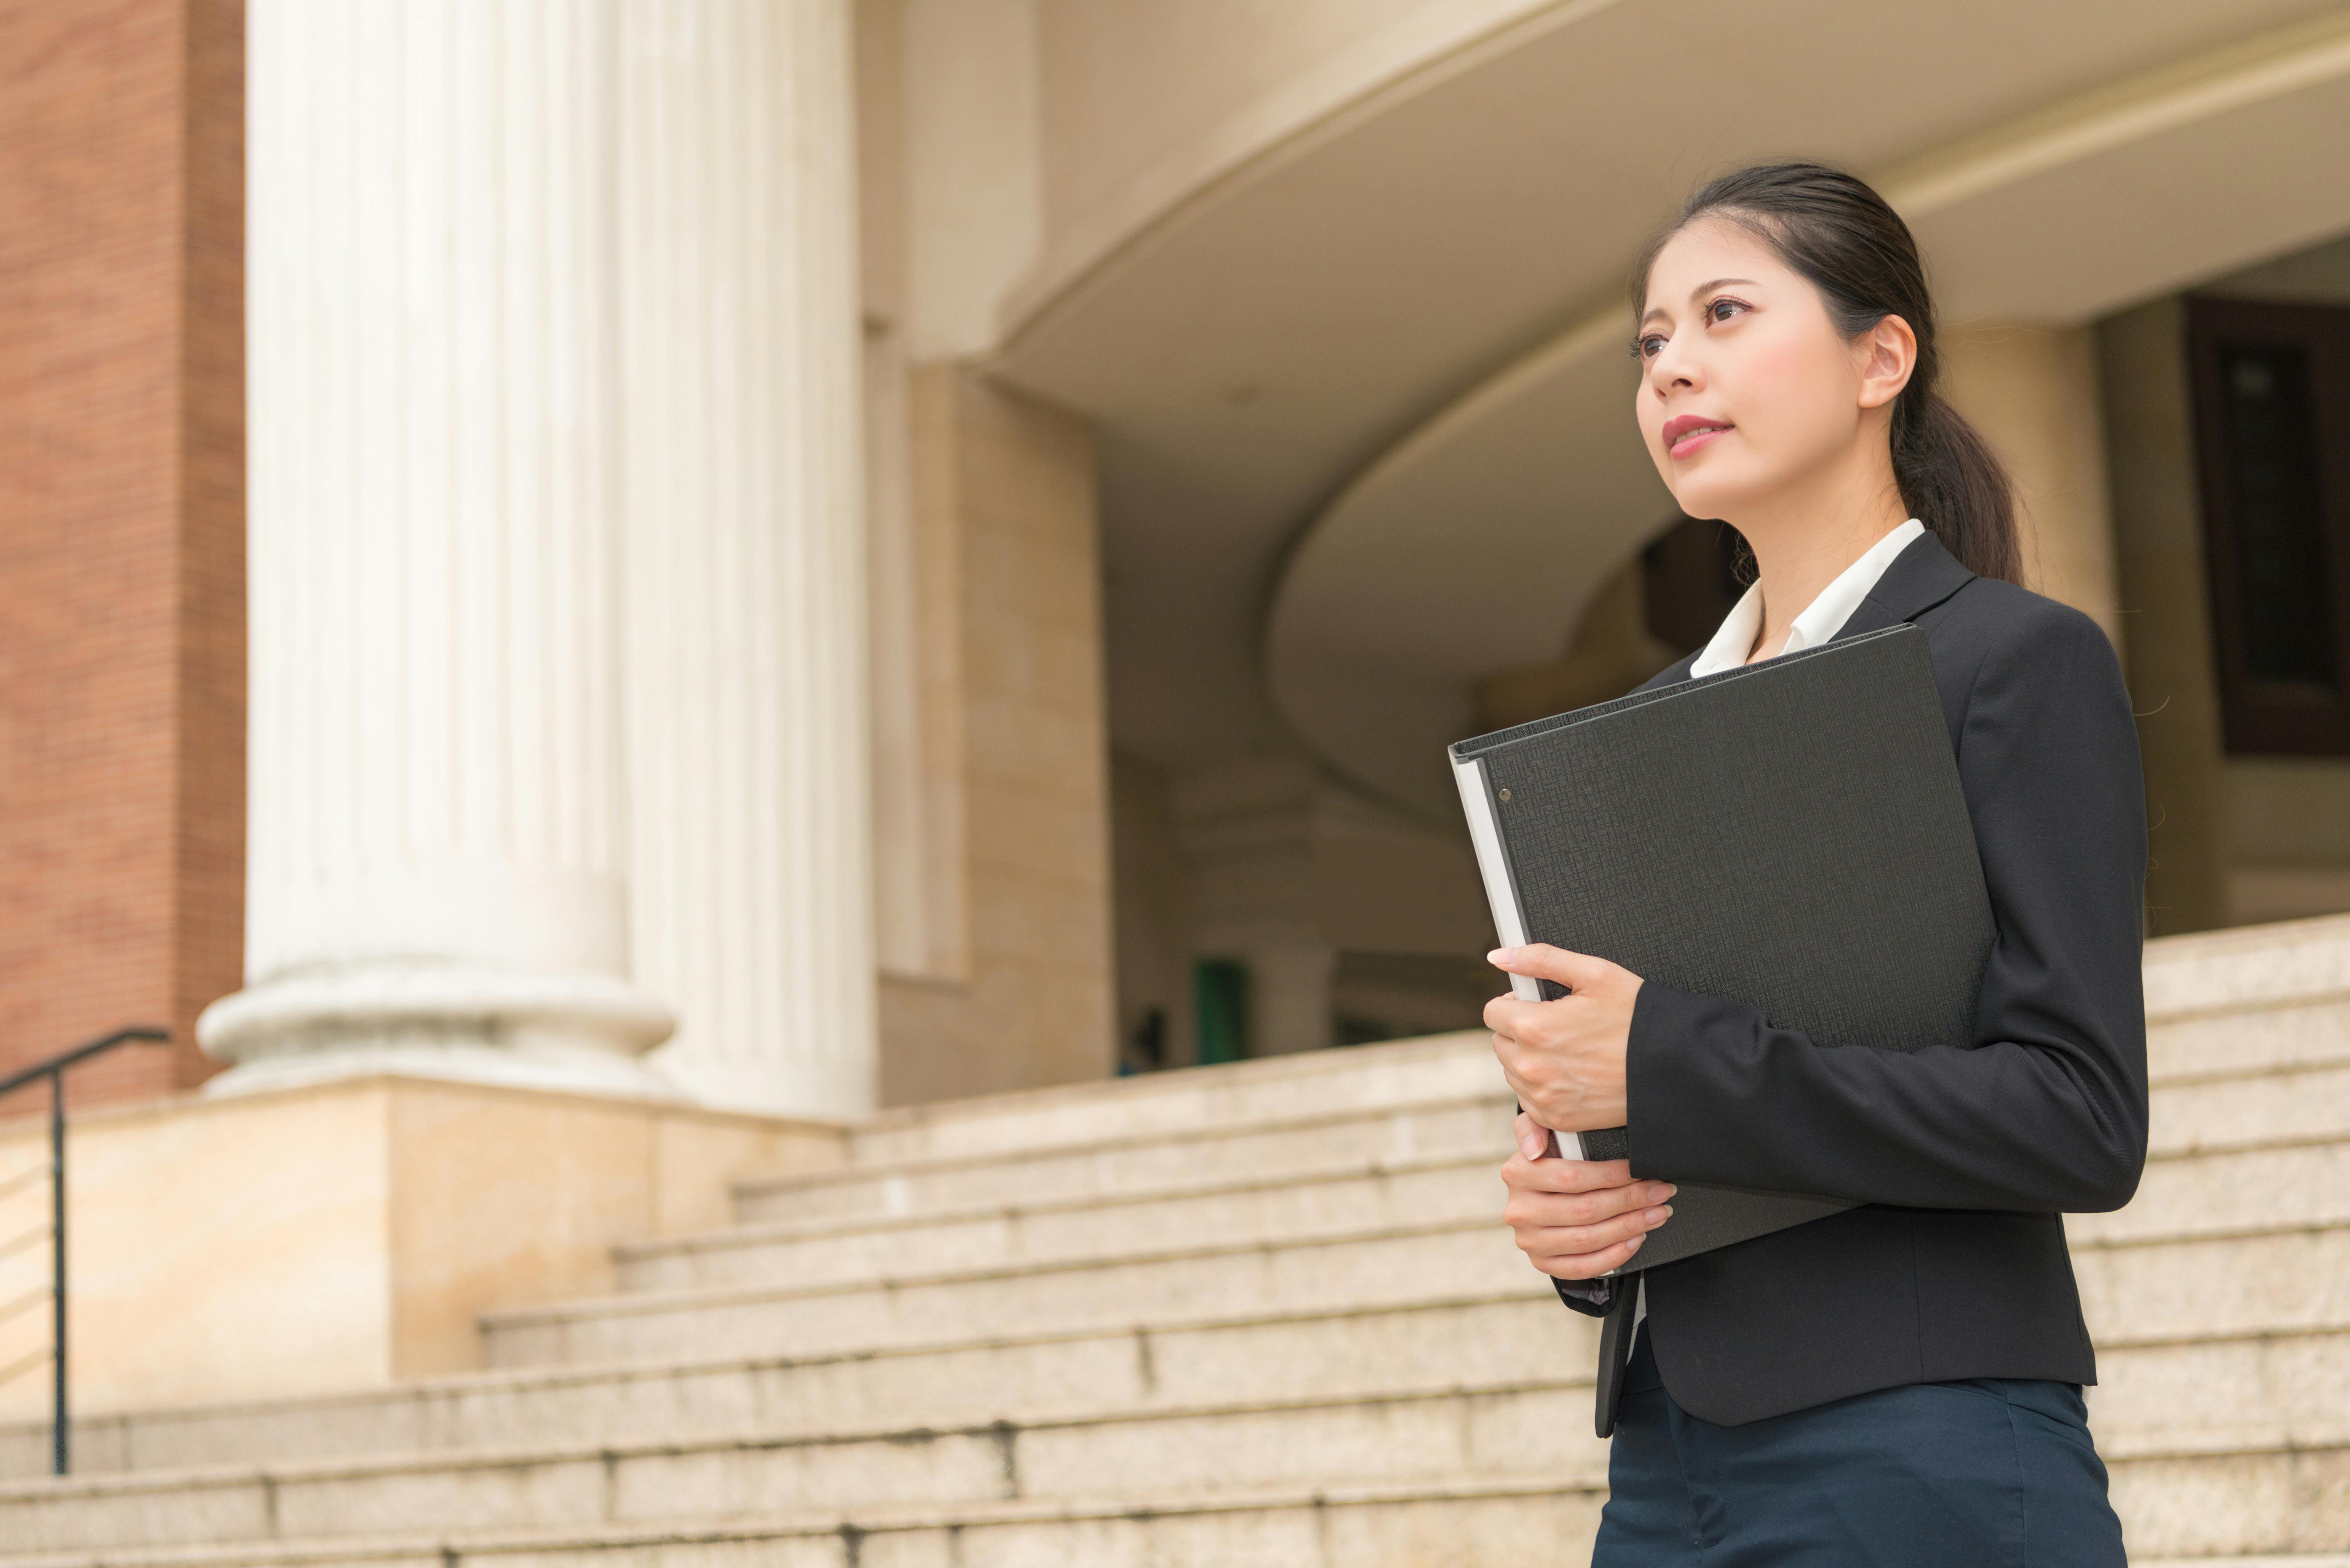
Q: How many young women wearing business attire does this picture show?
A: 1